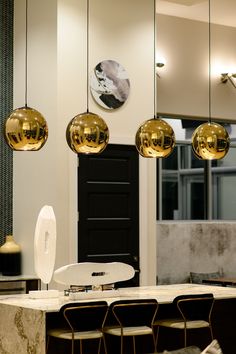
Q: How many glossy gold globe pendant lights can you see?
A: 4